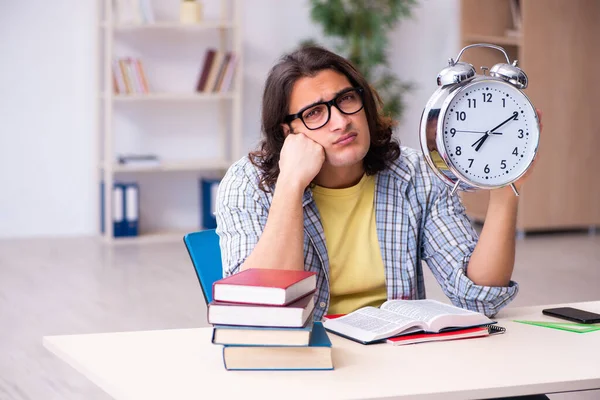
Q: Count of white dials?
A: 1